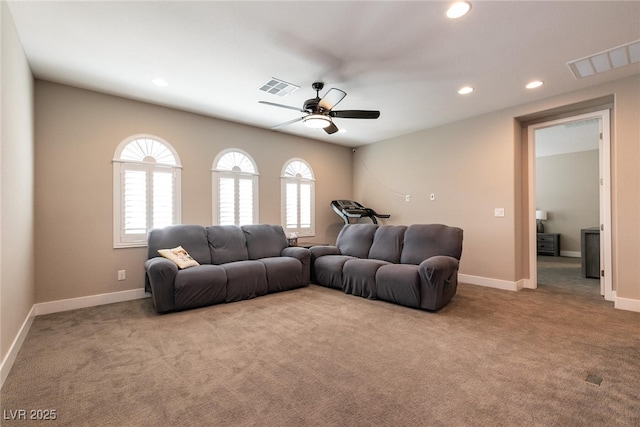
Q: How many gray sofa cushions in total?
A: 12